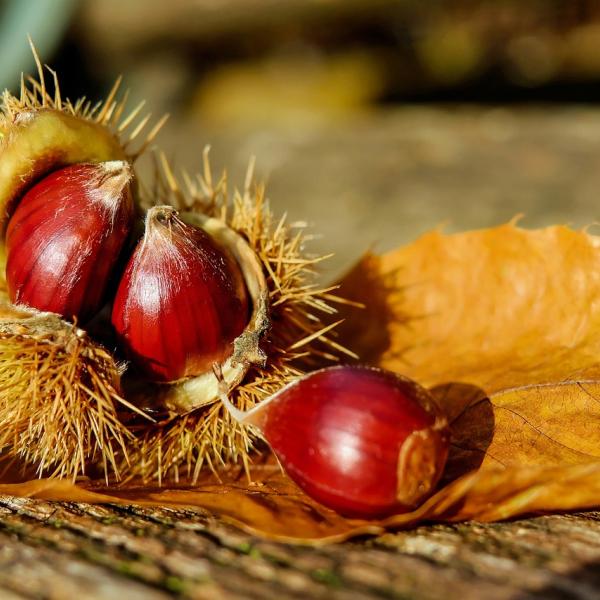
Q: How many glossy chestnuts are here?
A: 3